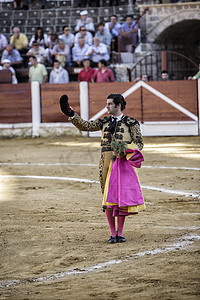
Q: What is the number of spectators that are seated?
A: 15